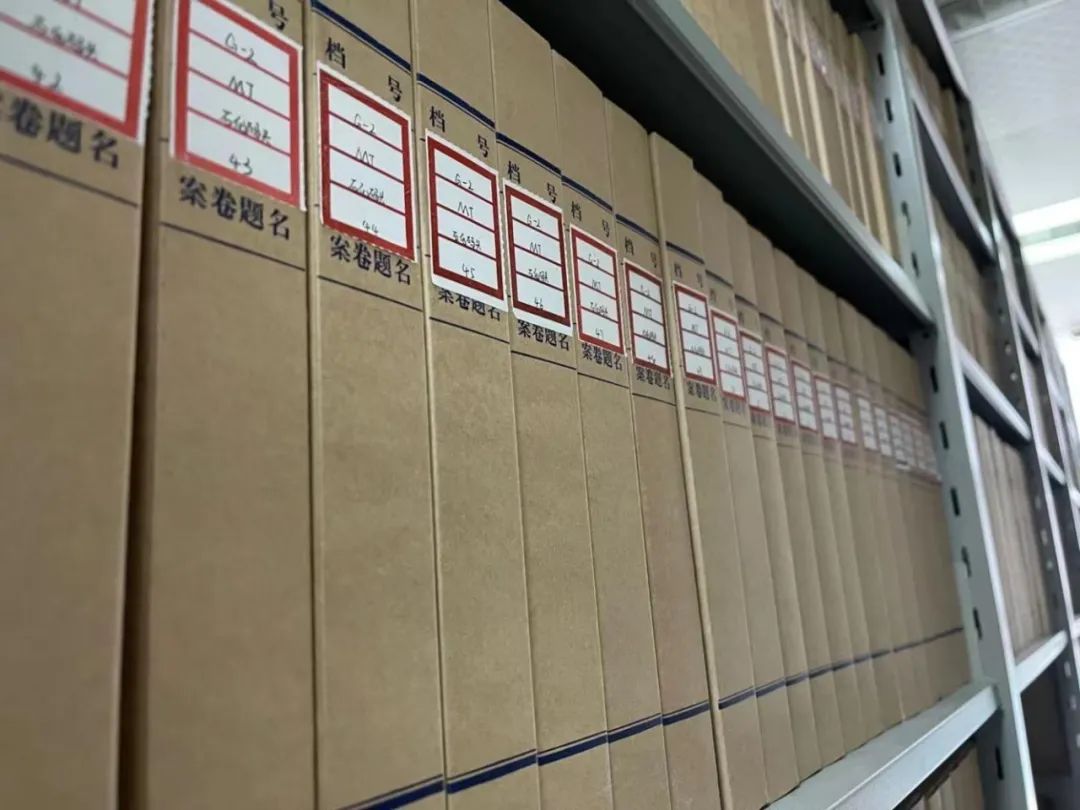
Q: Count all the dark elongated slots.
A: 11